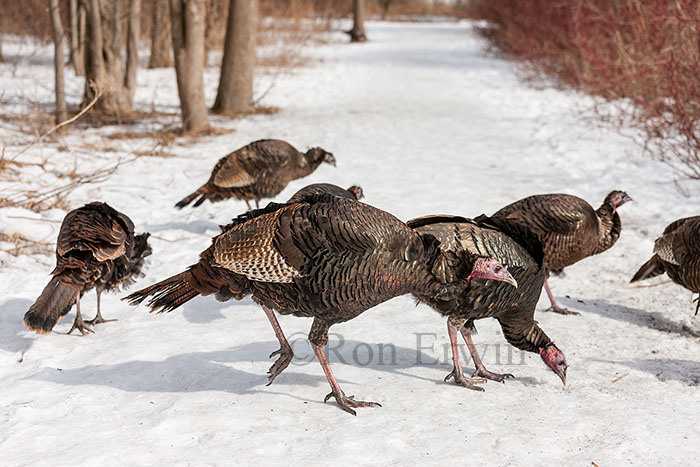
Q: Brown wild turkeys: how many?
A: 7